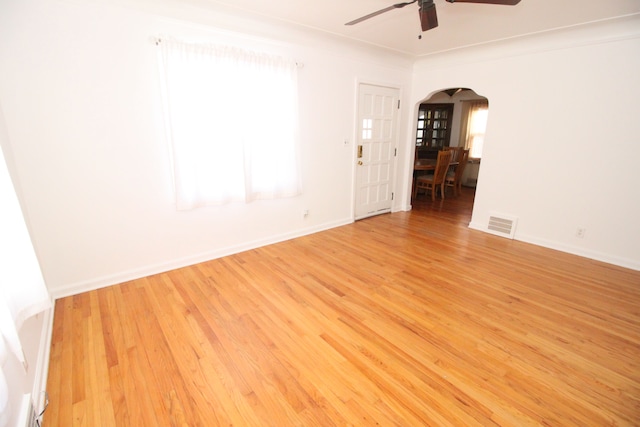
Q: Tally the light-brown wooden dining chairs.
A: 3